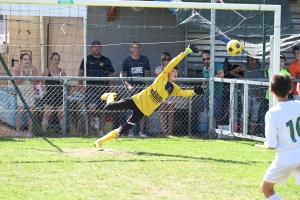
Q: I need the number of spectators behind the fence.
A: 9